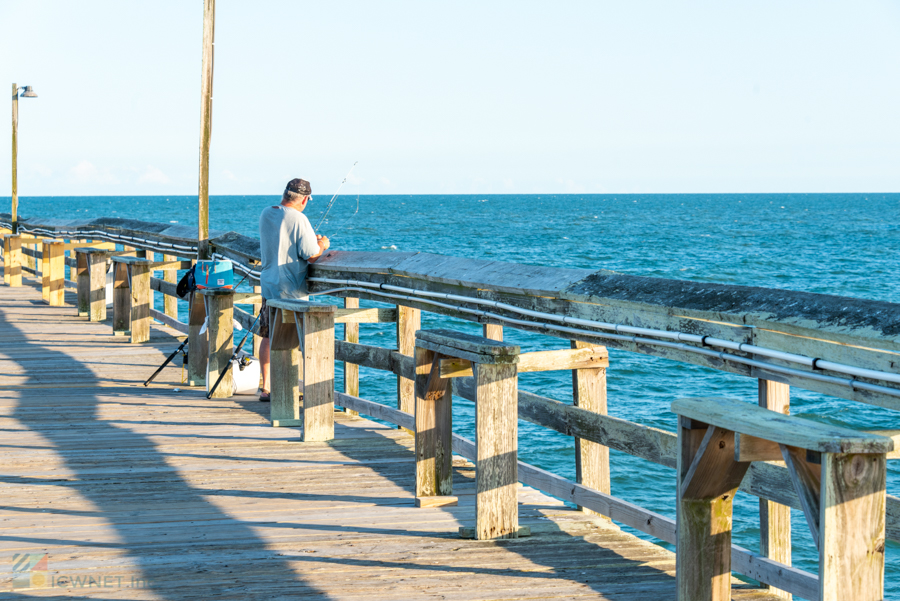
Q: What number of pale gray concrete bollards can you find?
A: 0